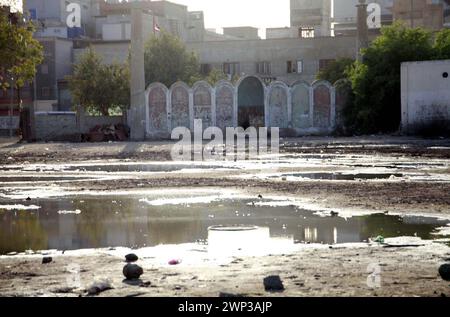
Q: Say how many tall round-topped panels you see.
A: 9